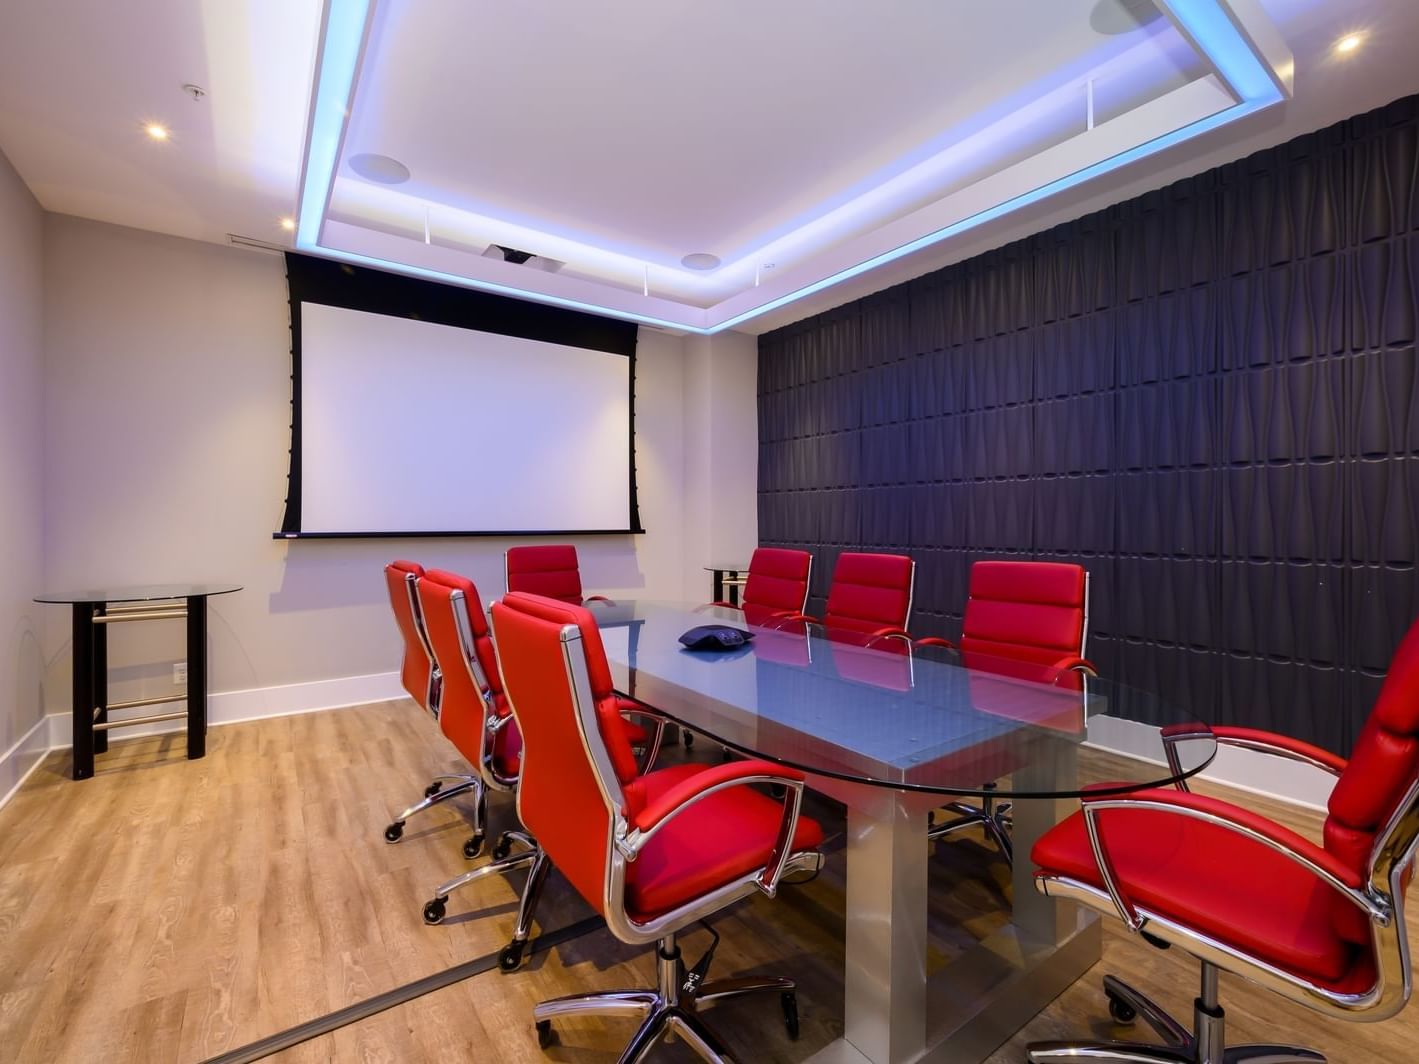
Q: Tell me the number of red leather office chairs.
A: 8